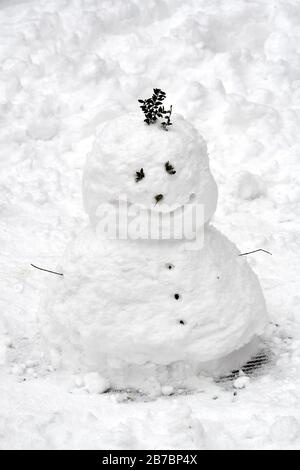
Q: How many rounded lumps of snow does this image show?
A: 2